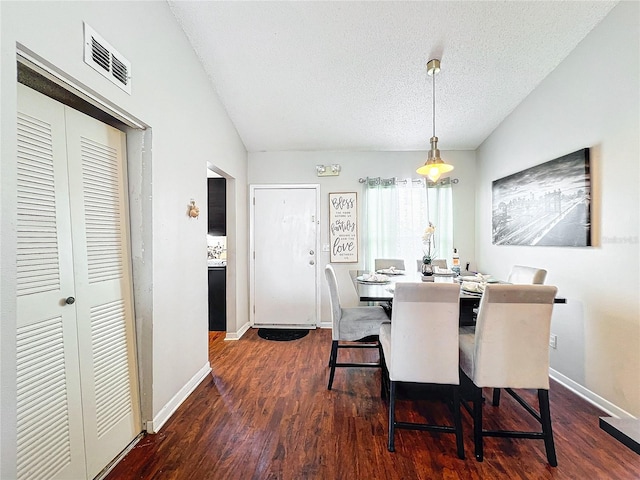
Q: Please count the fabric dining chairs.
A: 6